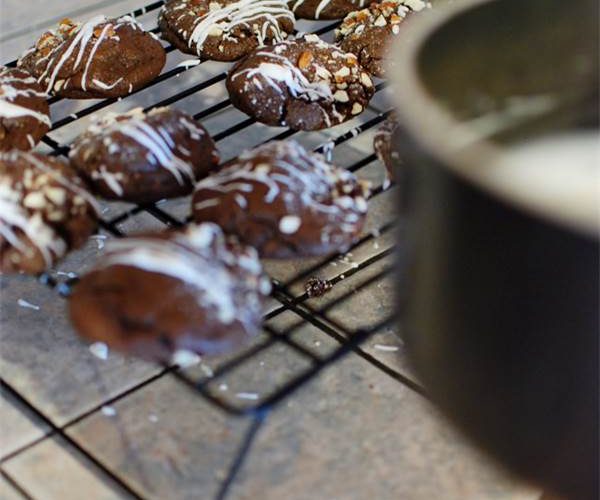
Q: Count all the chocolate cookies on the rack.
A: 11